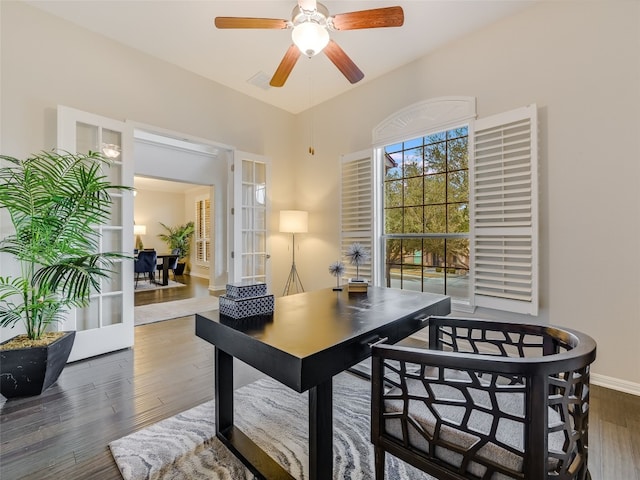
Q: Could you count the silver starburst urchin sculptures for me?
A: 2